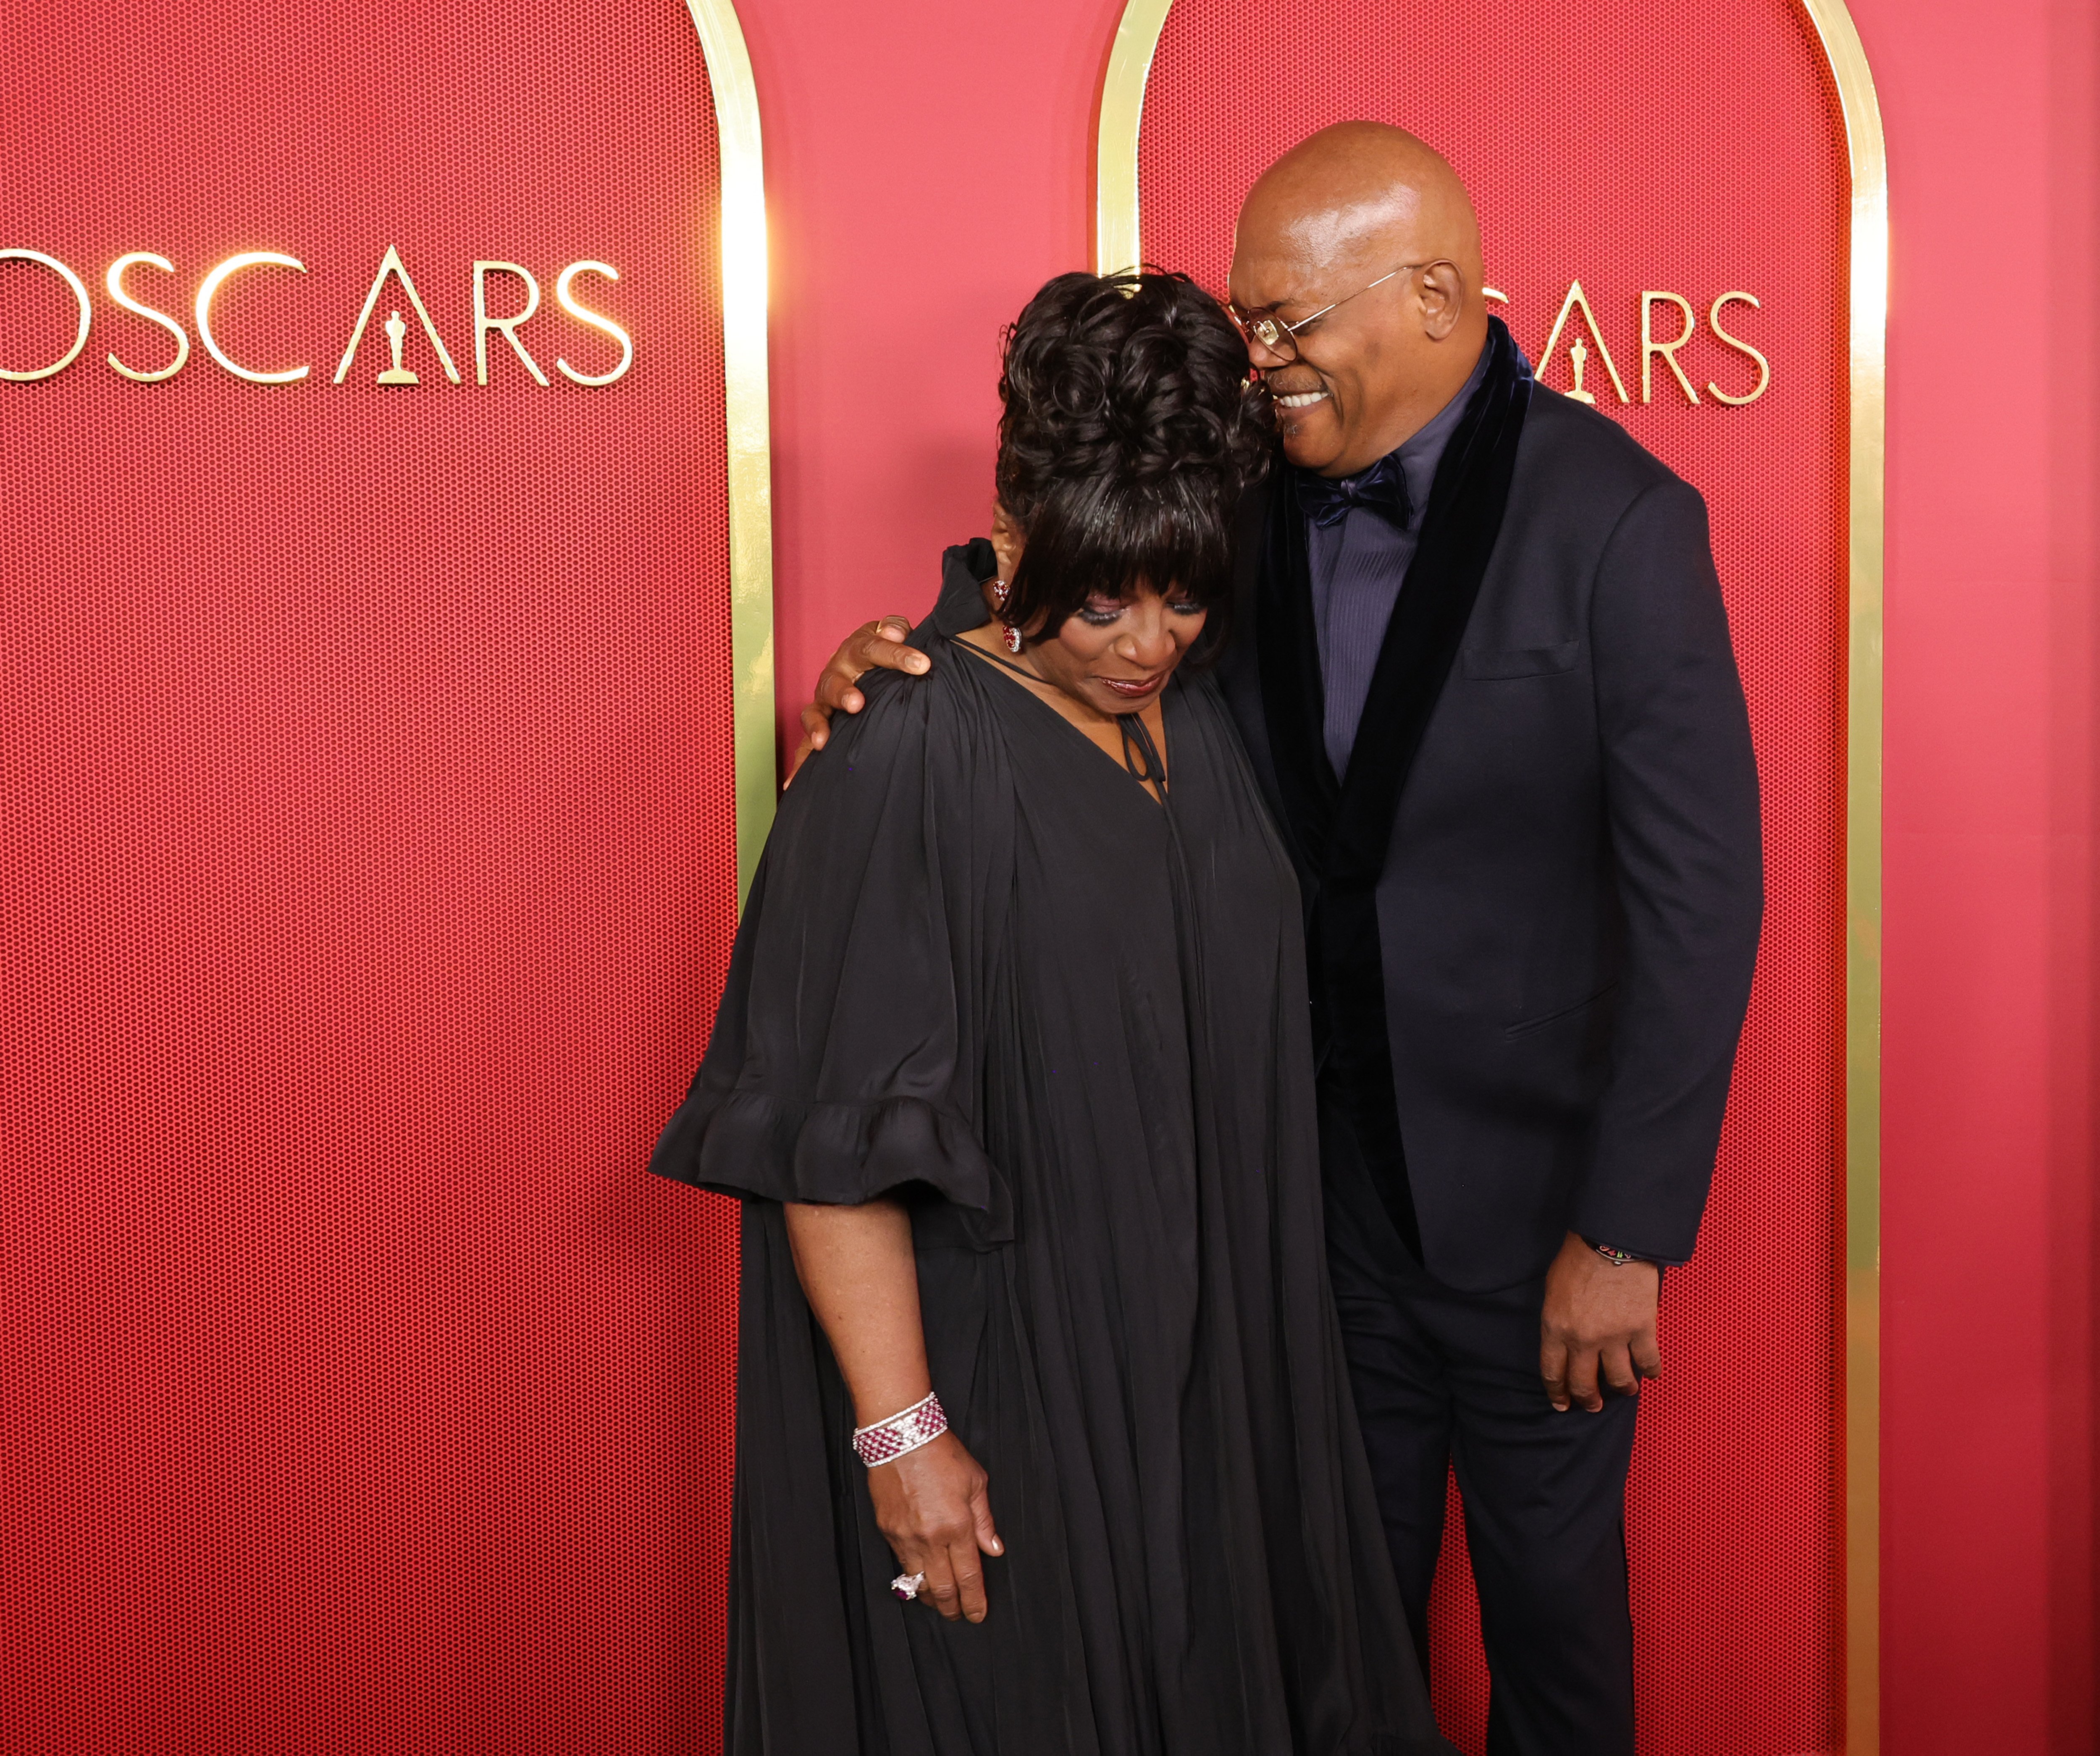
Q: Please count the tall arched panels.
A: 2